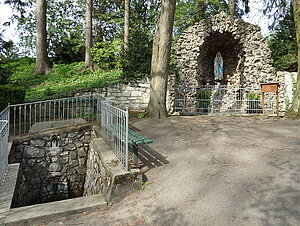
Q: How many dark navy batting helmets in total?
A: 0